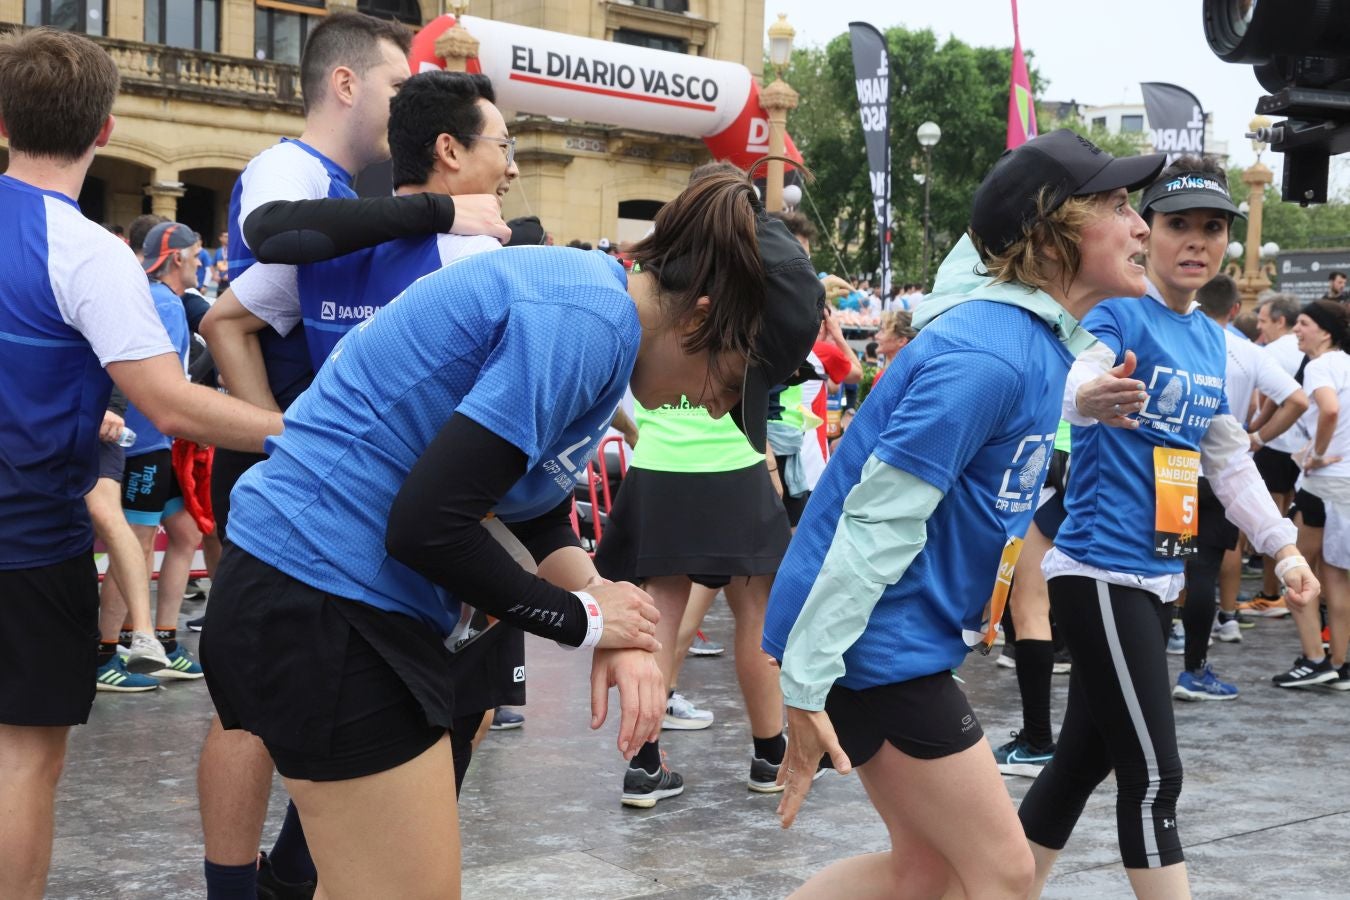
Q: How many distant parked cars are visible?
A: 0